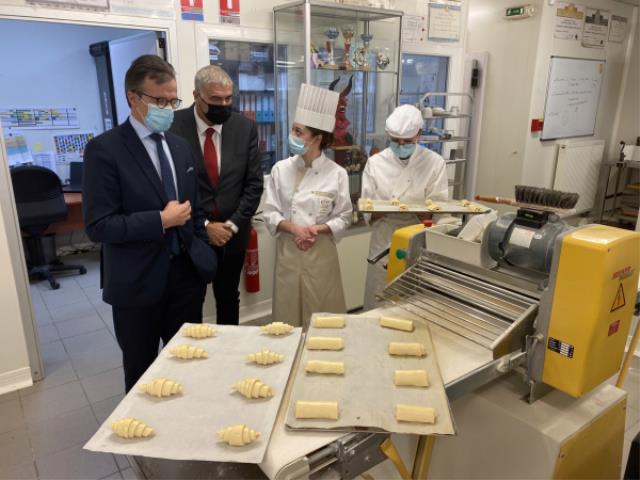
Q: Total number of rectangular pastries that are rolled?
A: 8